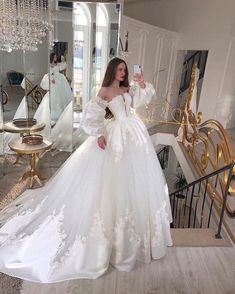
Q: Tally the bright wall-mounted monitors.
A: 0